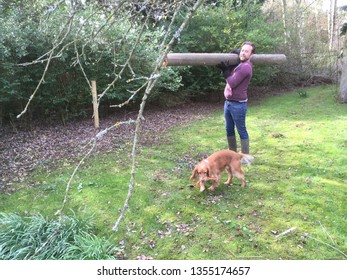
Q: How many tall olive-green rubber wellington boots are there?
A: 2